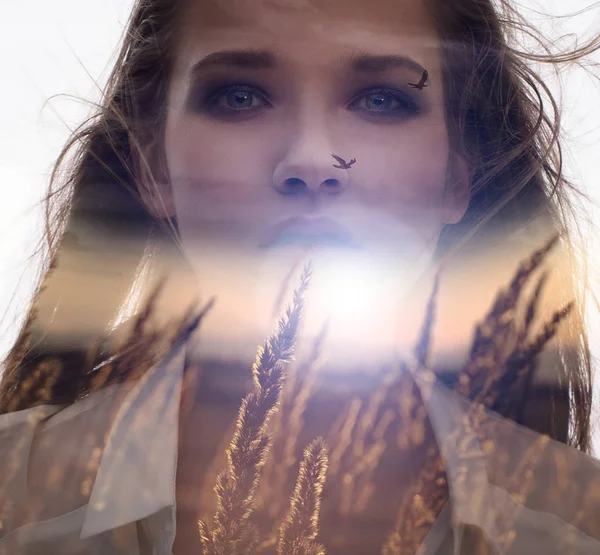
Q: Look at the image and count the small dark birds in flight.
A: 2